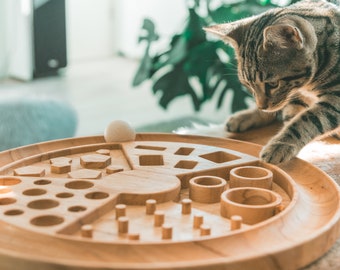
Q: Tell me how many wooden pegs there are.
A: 11